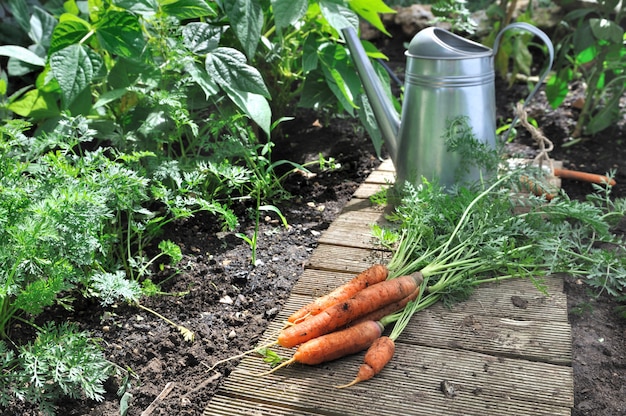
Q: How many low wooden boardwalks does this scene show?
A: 1